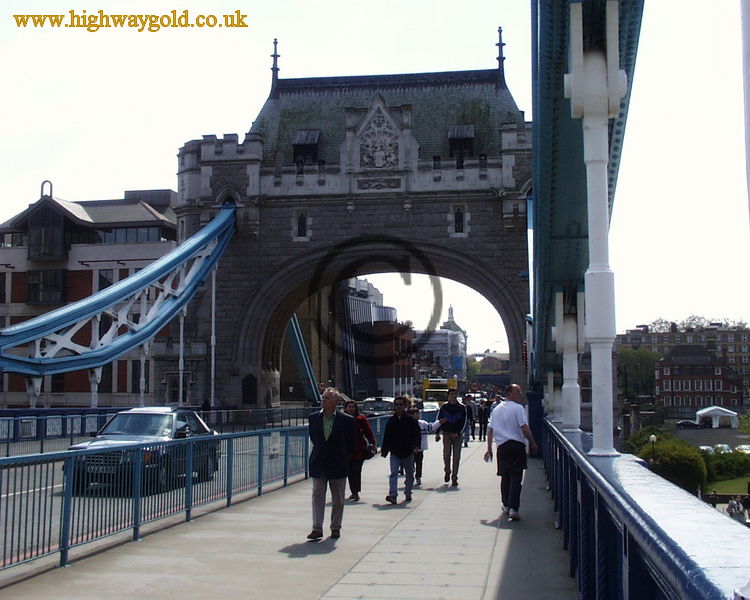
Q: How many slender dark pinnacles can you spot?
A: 2